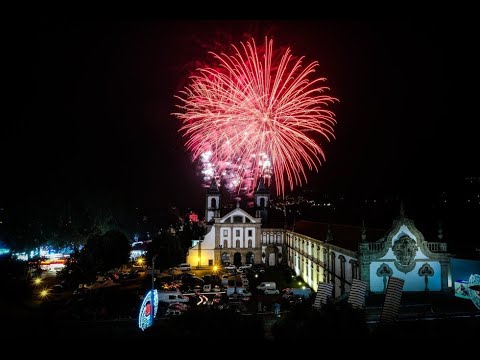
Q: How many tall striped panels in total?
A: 3